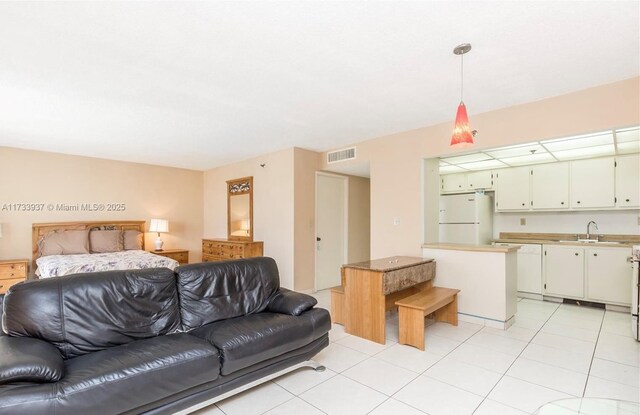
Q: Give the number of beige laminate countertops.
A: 2